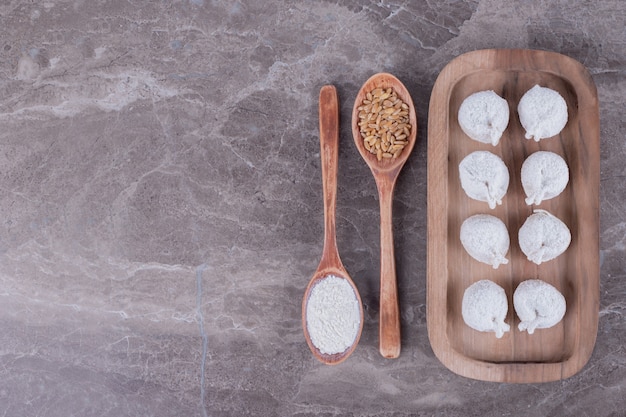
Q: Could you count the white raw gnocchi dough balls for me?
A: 8